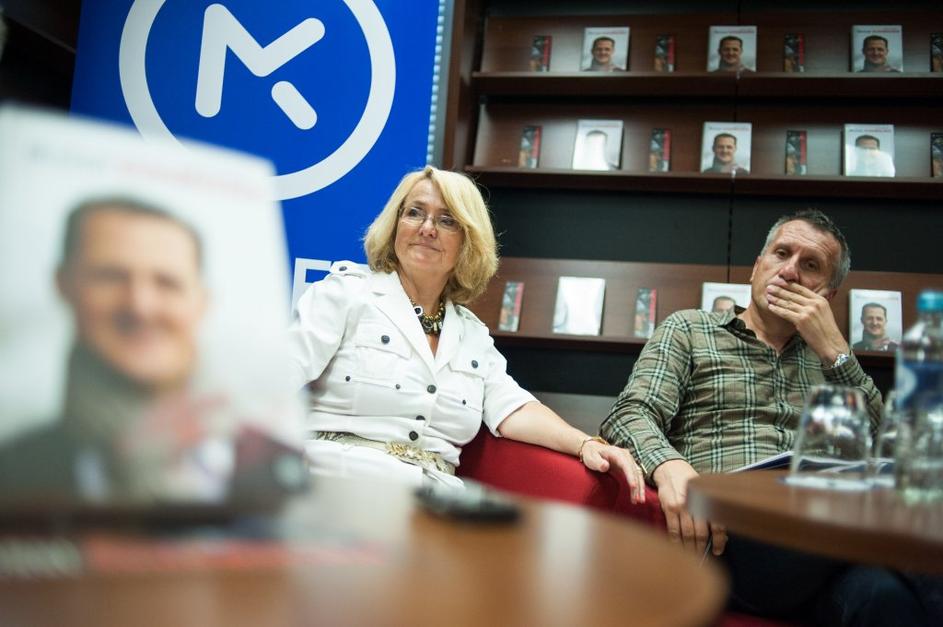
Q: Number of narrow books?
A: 10